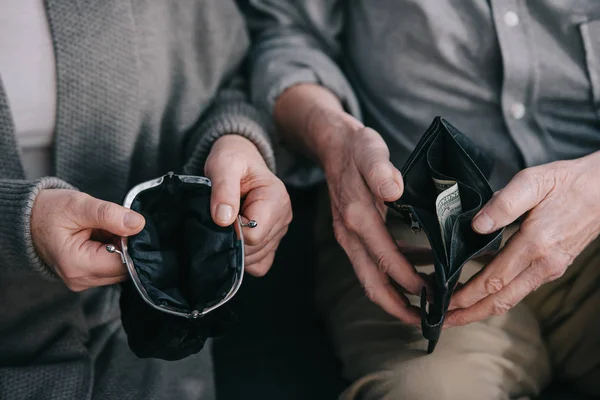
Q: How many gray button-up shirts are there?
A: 1